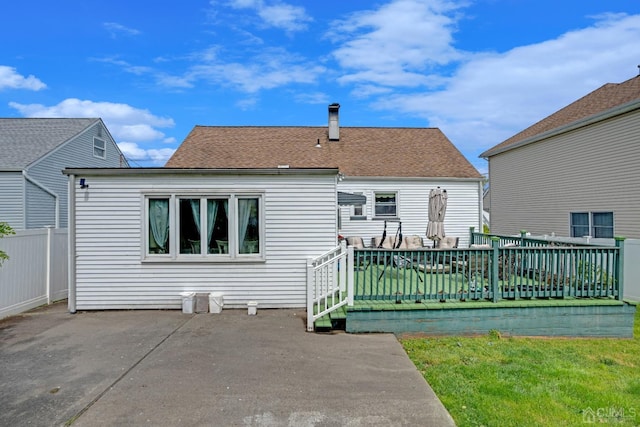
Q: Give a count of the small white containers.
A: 3